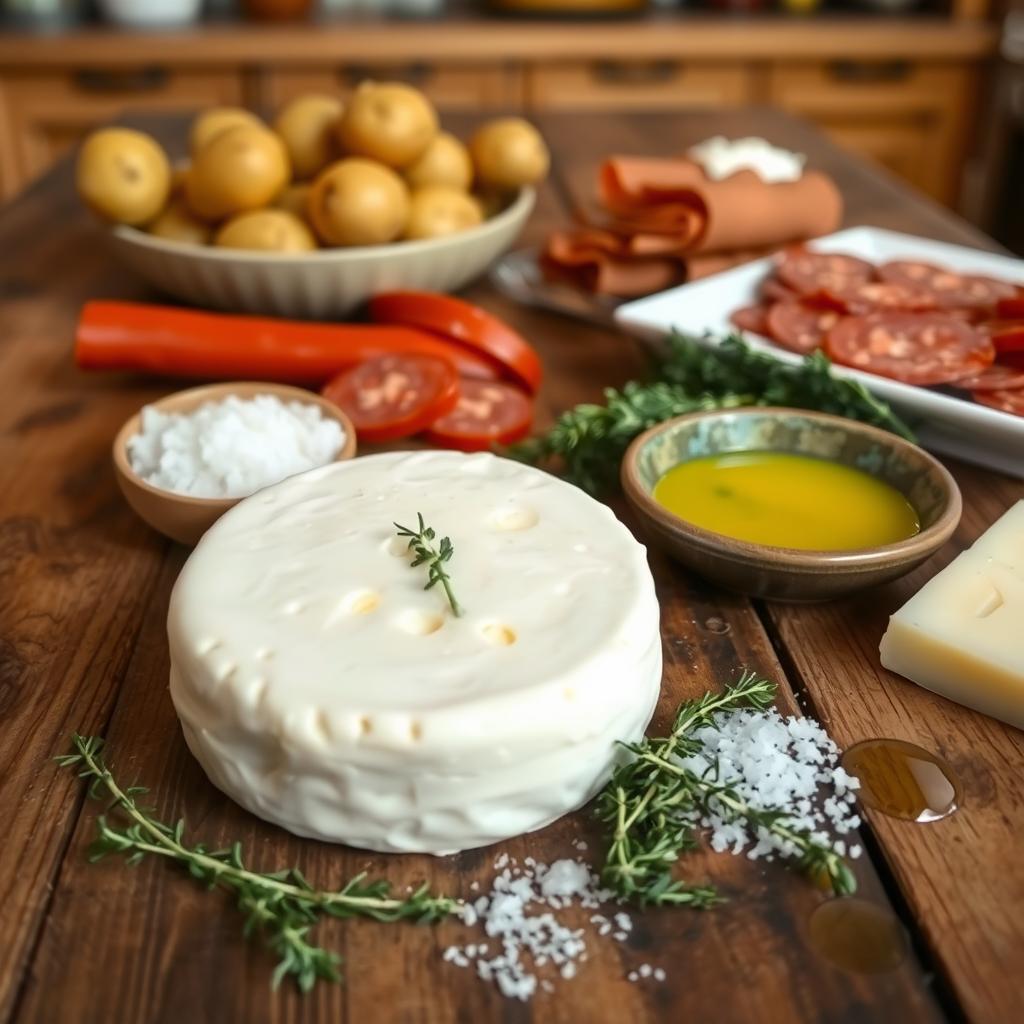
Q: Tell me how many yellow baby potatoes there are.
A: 12